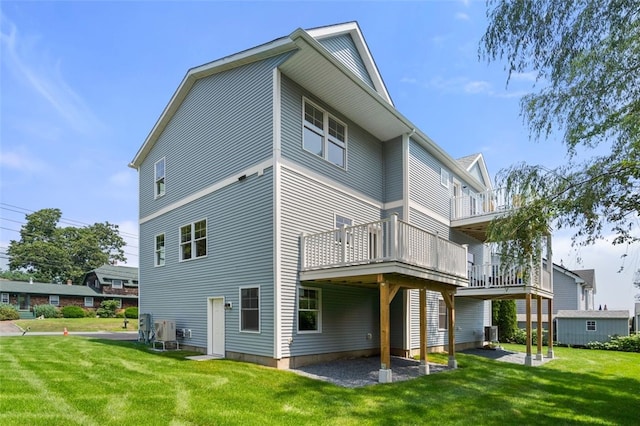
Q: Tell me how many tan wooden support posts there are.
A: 6